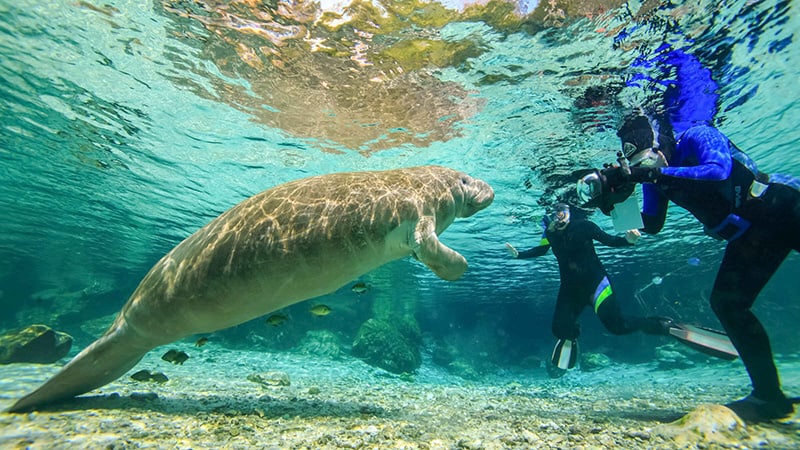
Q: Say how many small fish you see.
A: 8